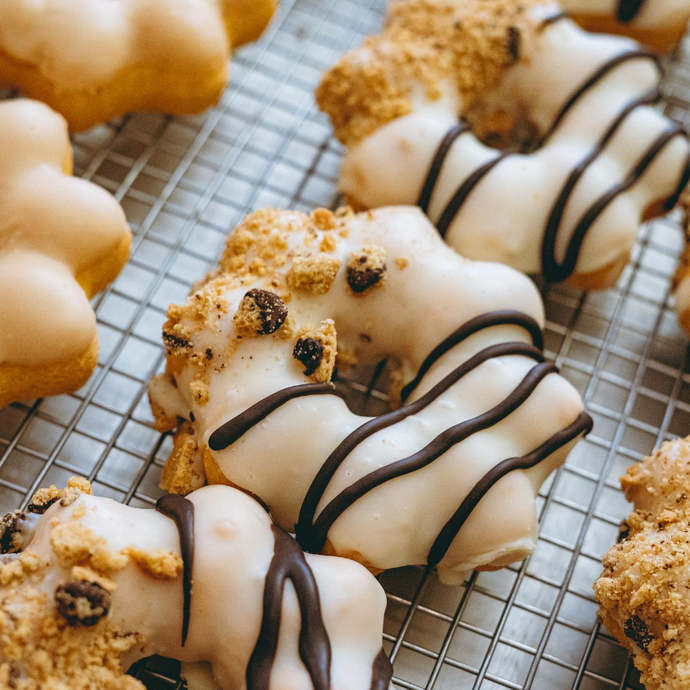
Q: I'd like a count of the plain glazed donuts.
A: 2